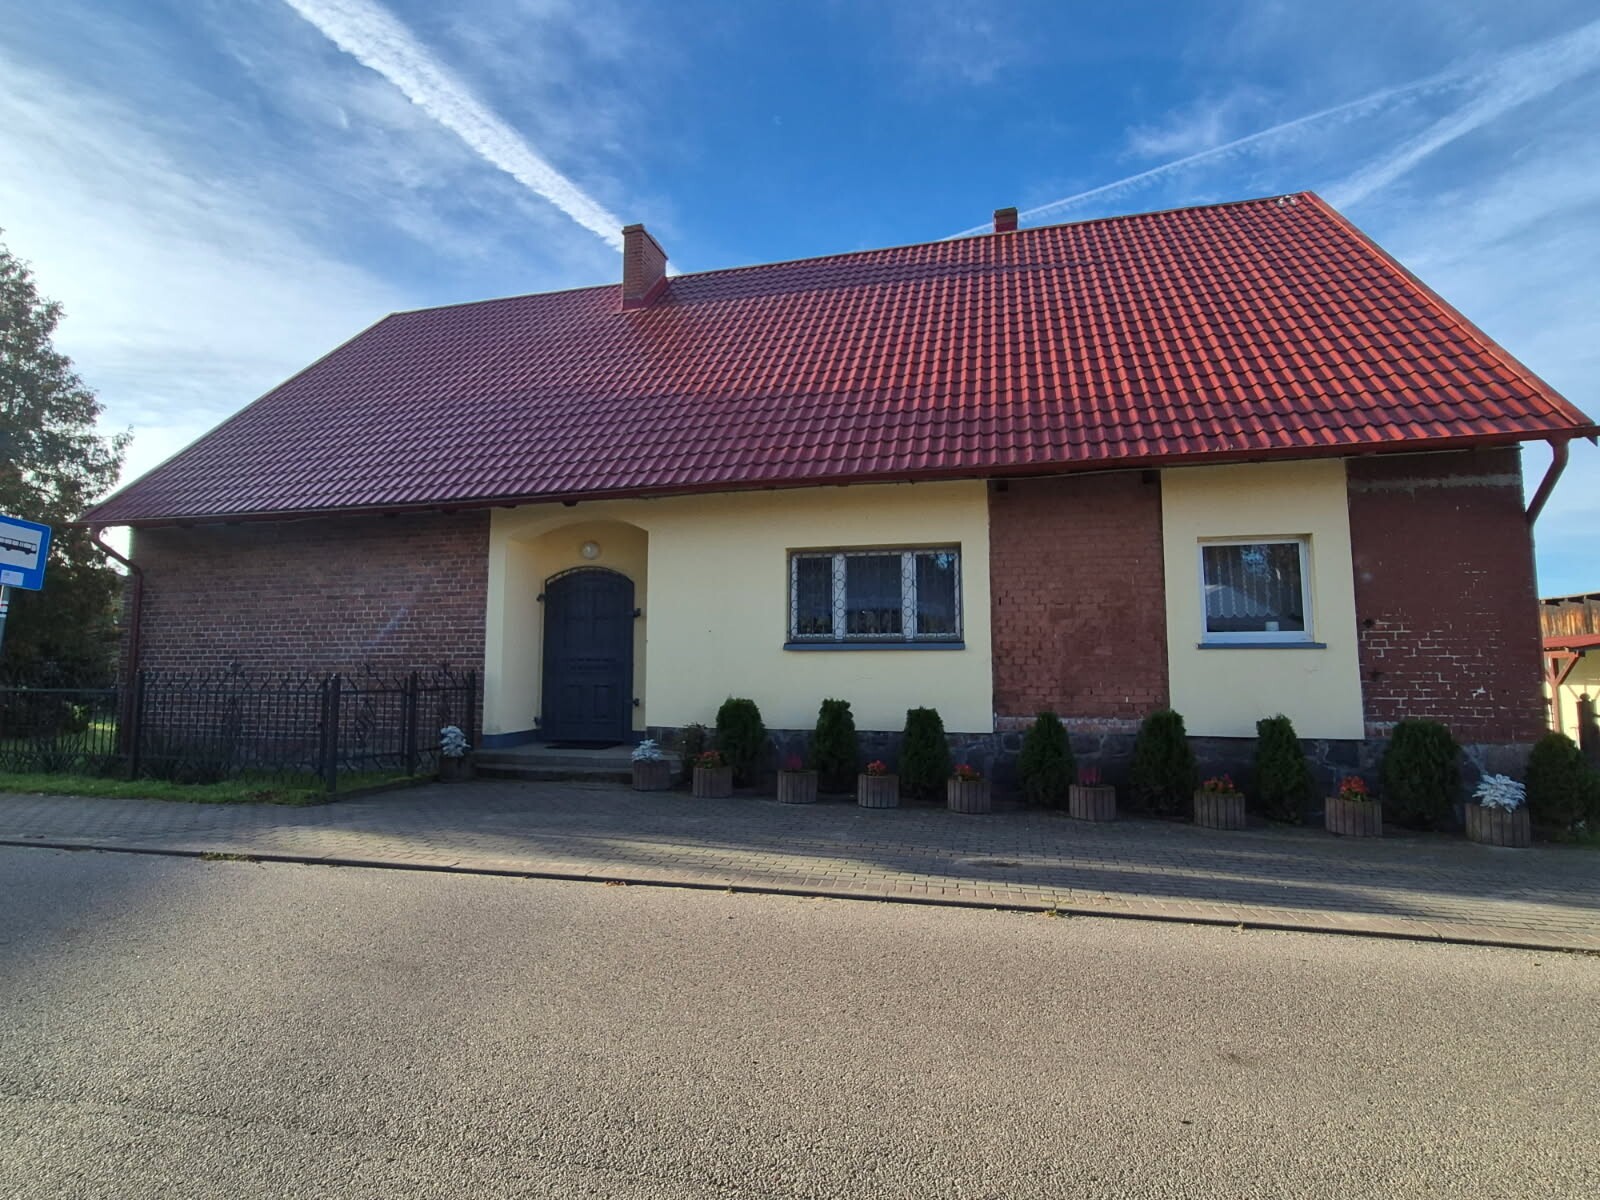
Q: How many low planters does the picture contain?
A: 10